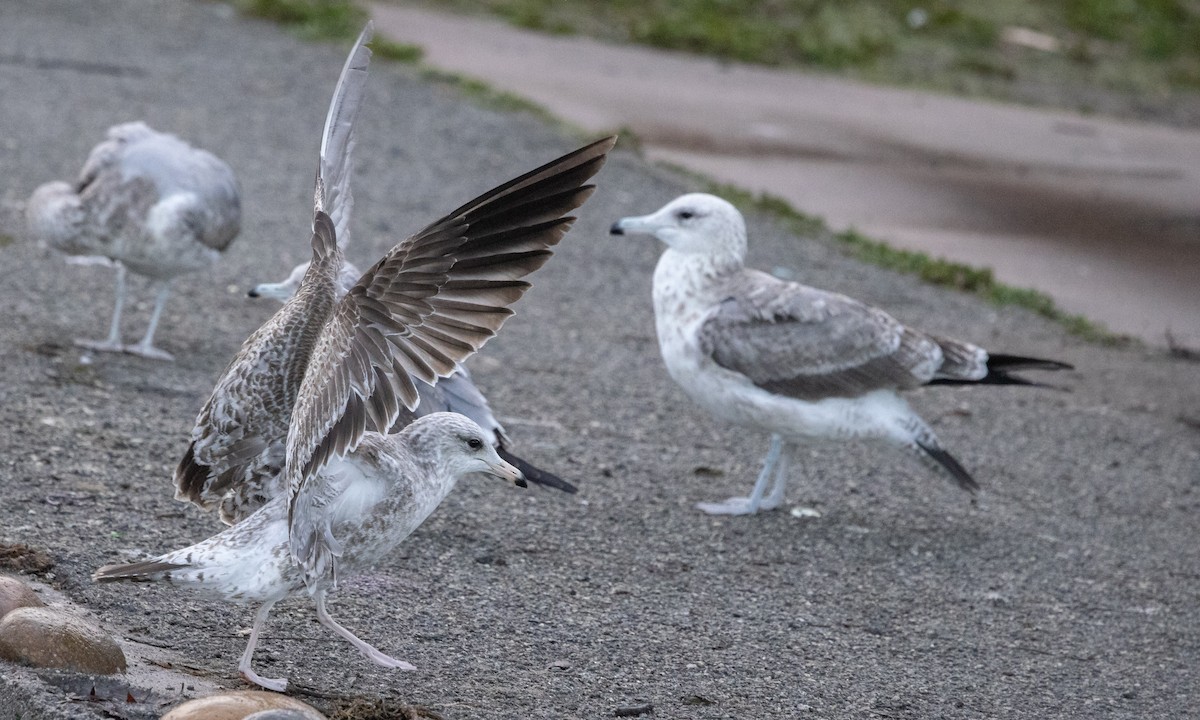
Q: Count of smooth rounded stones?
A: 4